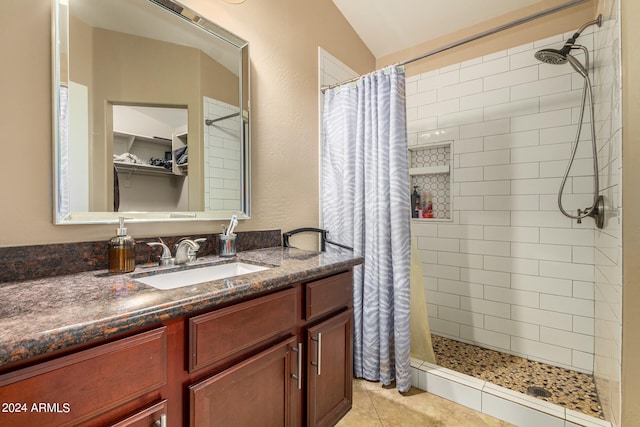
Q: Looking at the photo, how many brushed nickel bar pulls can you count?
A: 3